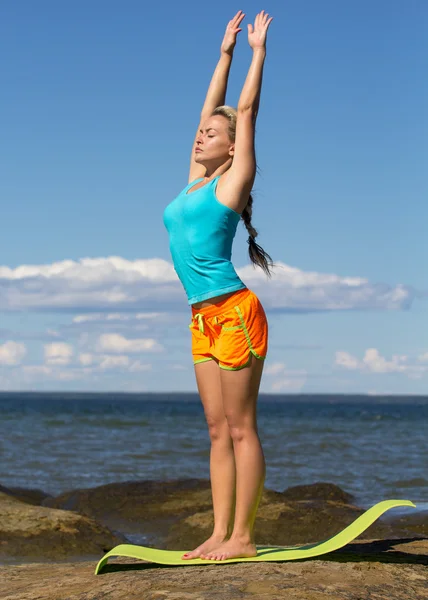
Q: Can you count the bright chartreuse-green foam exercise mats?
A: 1